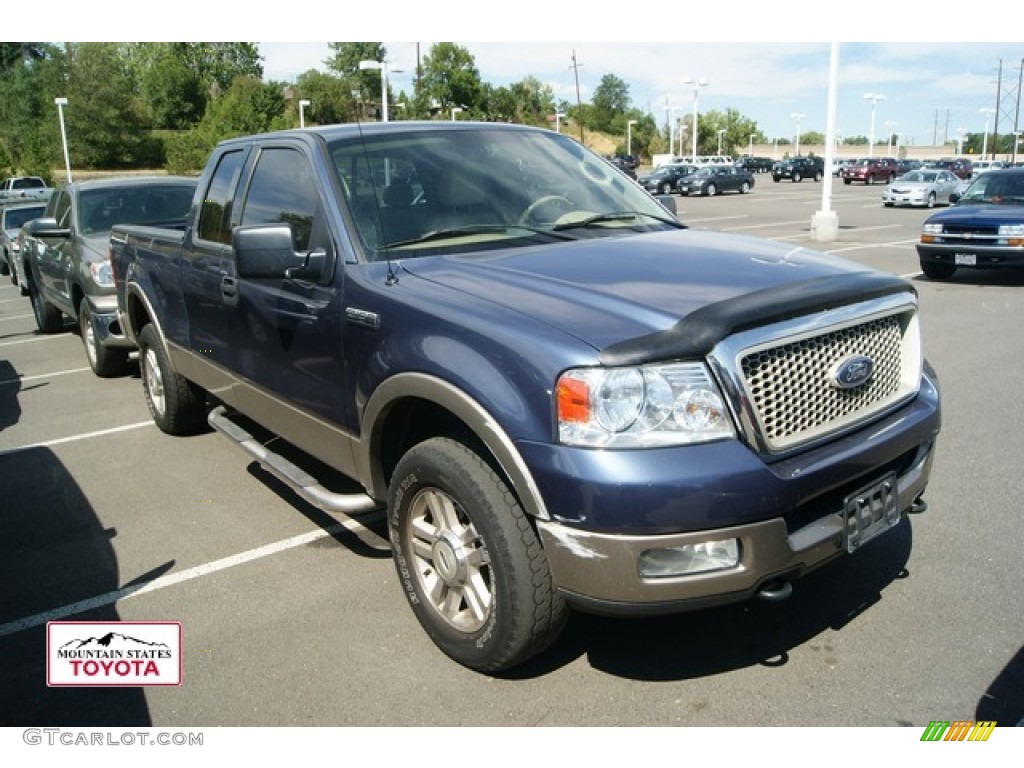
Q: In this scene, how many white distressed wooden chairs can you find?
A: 0